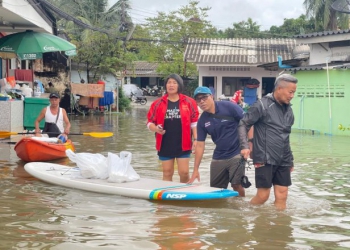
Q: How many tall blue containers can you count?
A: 1